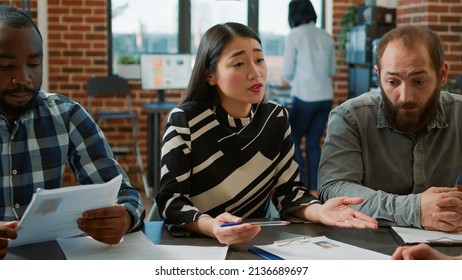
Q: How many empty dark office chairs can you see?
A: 1